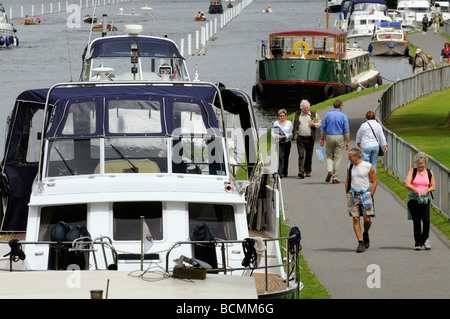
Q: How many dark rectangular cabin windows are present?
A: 3